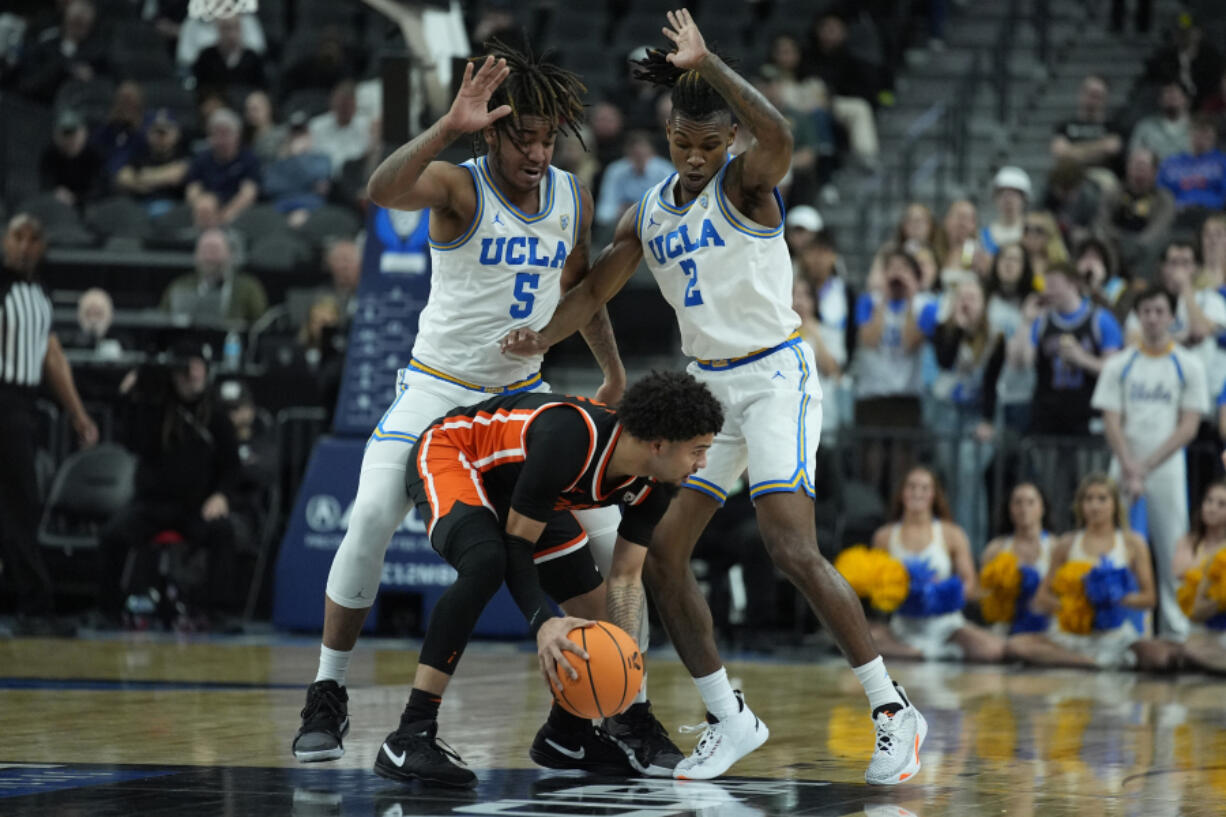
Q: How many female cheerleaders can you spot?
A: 4